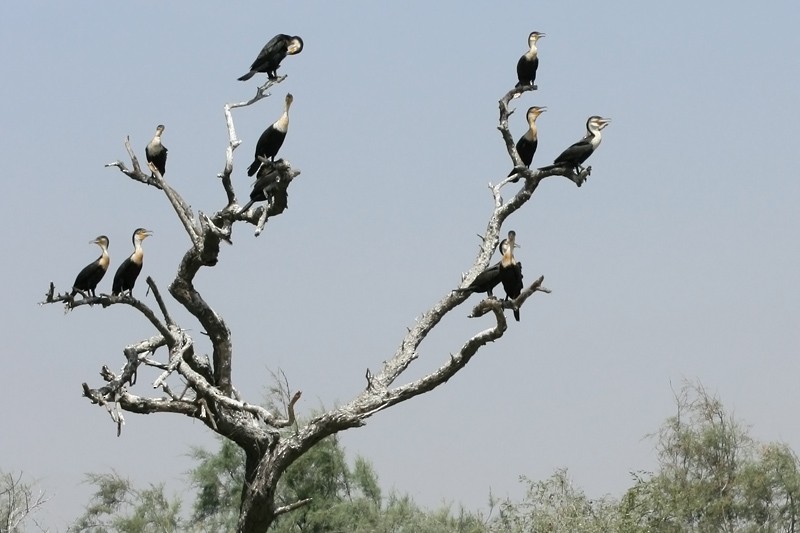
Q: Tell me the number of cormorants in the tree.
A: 11